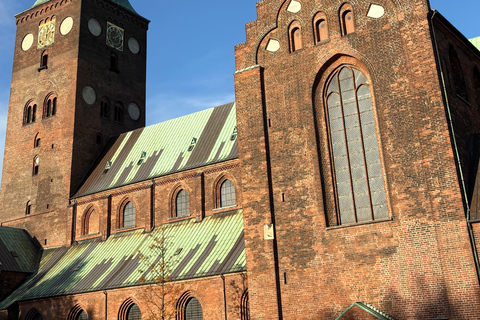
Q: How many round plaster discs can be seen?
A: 6